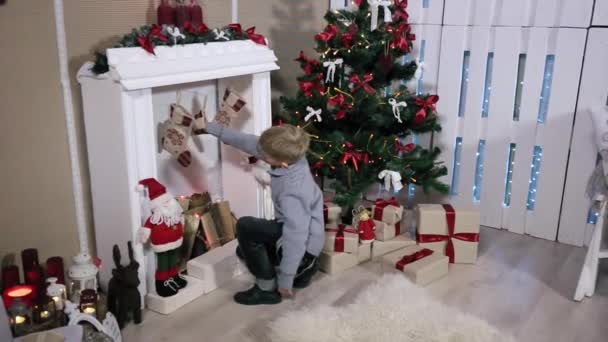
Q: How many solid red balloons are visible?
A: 0